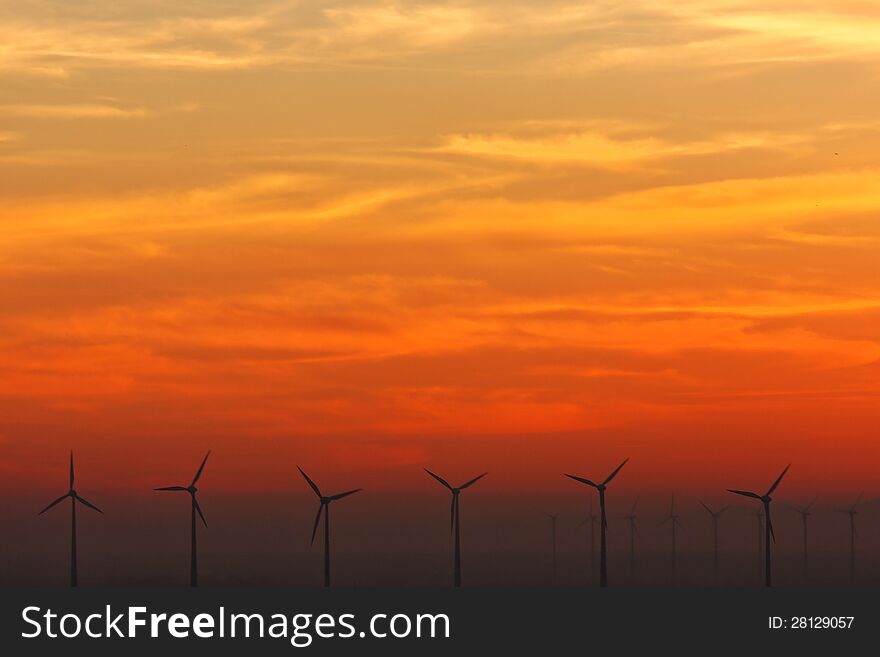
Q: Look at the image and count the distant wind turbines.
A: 8